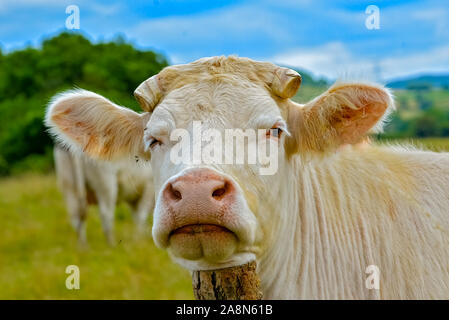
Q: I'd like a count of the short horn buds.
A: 2